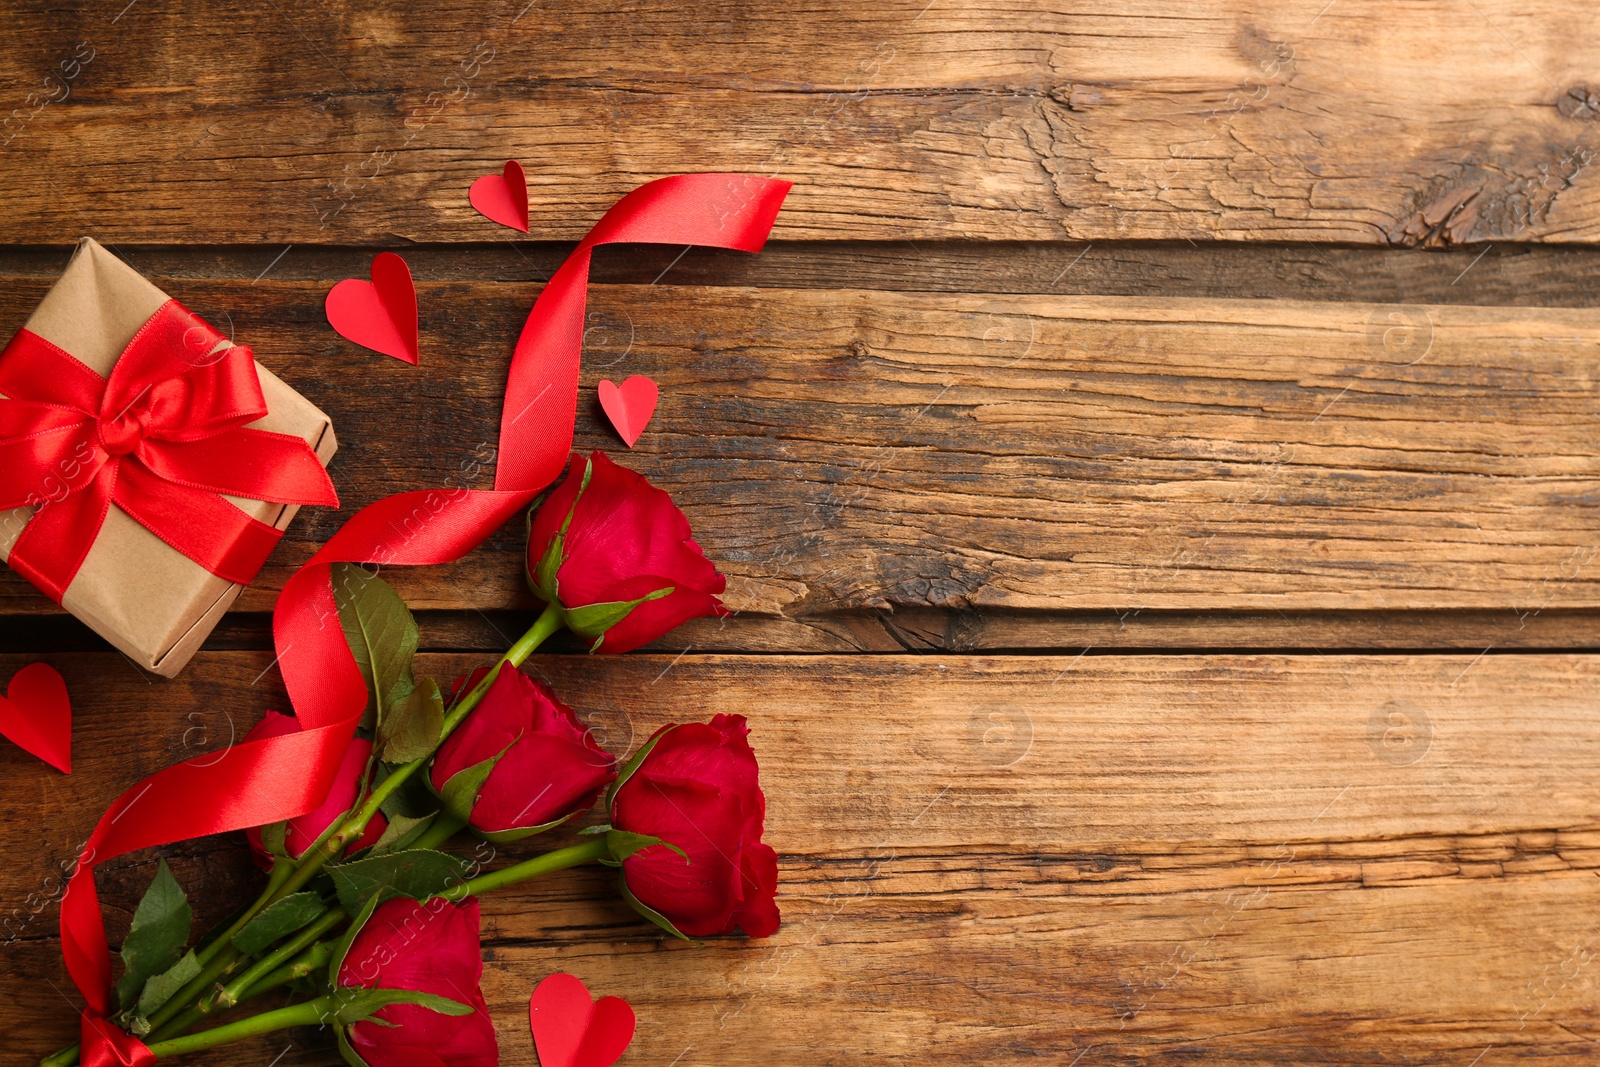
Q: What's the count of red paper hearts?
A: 5